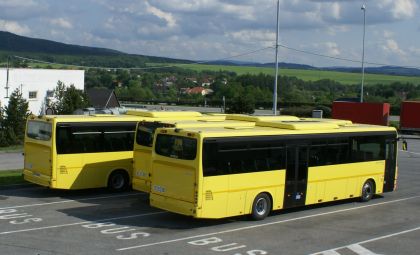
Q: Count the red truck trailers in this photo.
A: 2